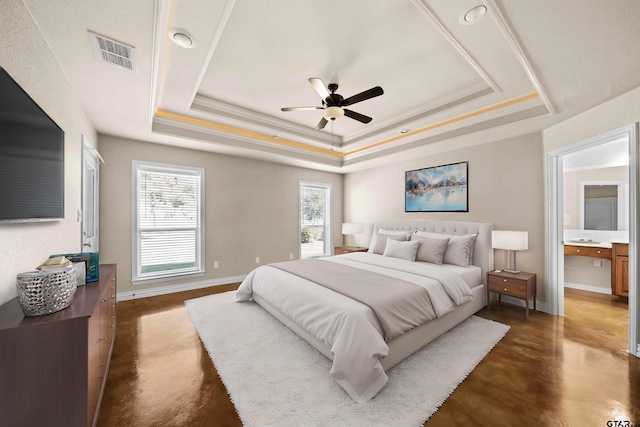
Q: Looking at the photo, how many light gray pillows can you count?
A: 2